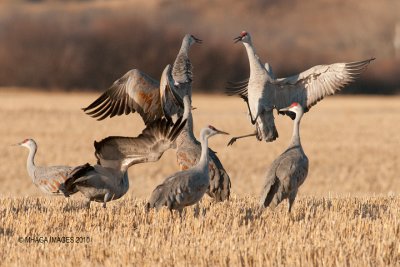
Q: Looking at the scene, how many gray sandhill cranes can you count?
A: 7